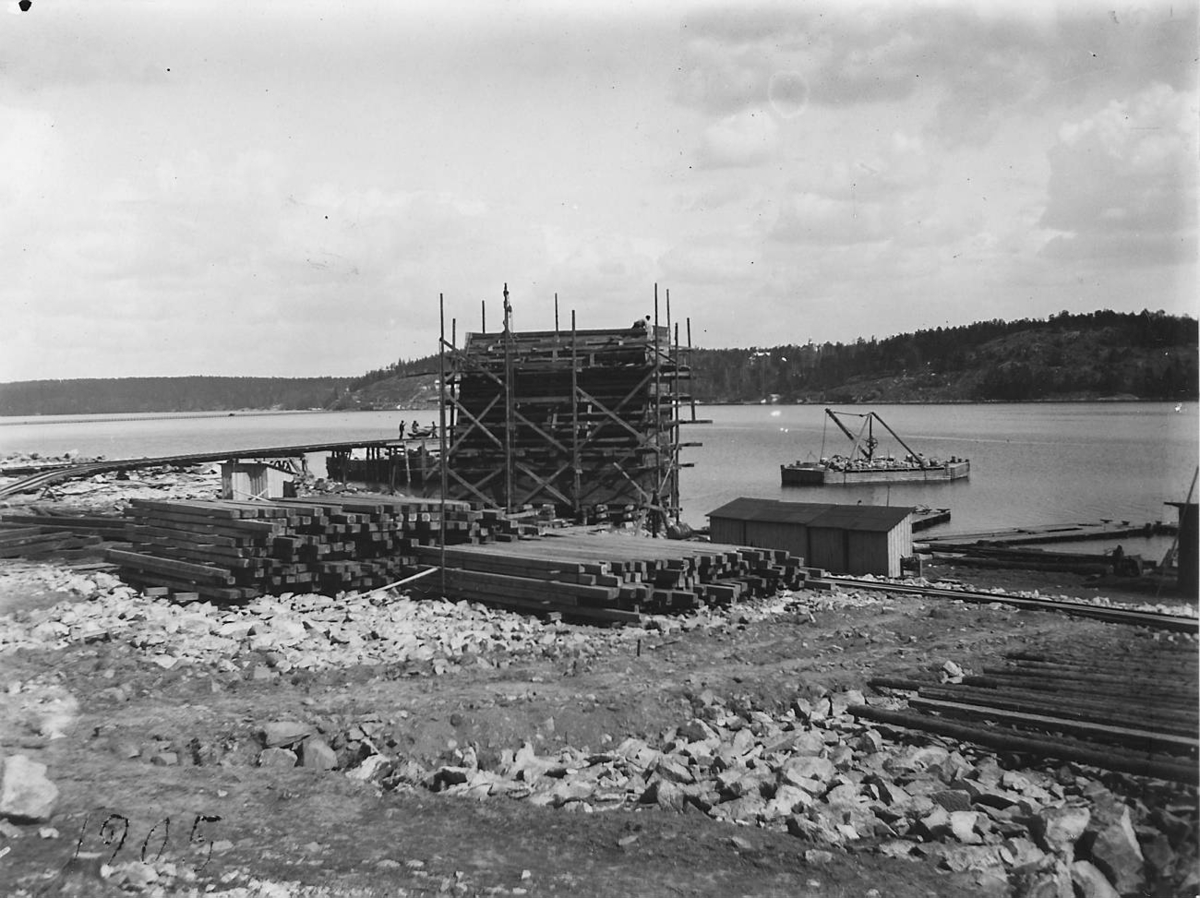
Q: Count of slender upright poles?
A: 10